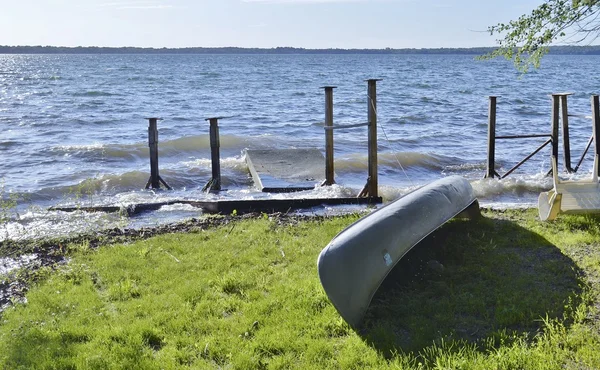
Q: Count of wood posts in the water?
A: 8